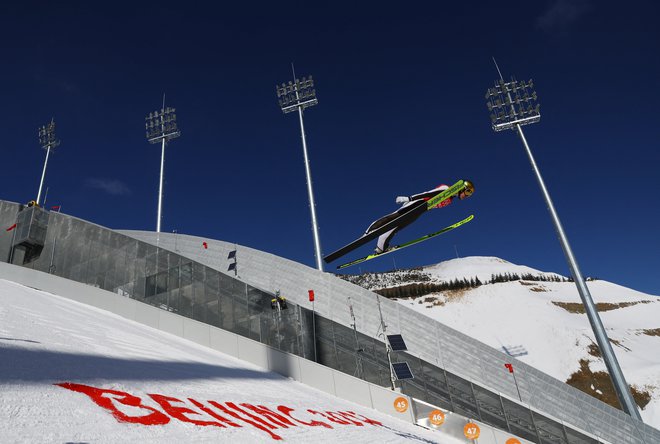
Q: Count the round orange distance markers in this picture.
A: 4